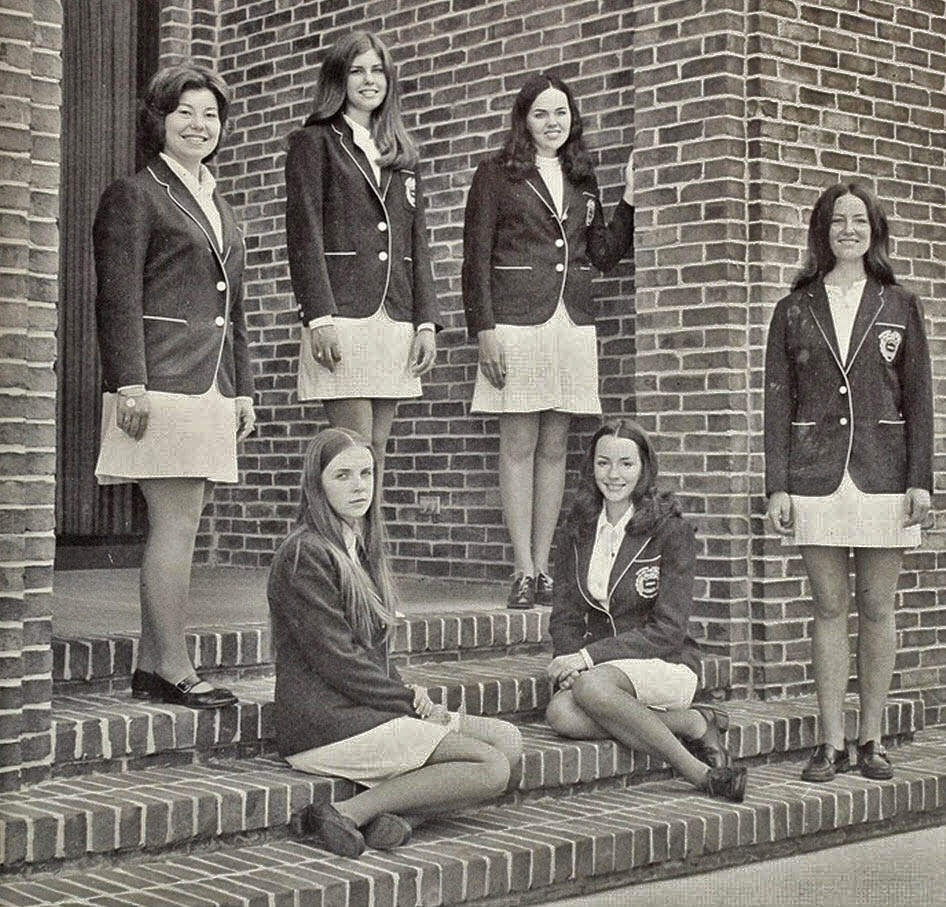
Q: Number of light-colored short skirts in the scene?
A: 6